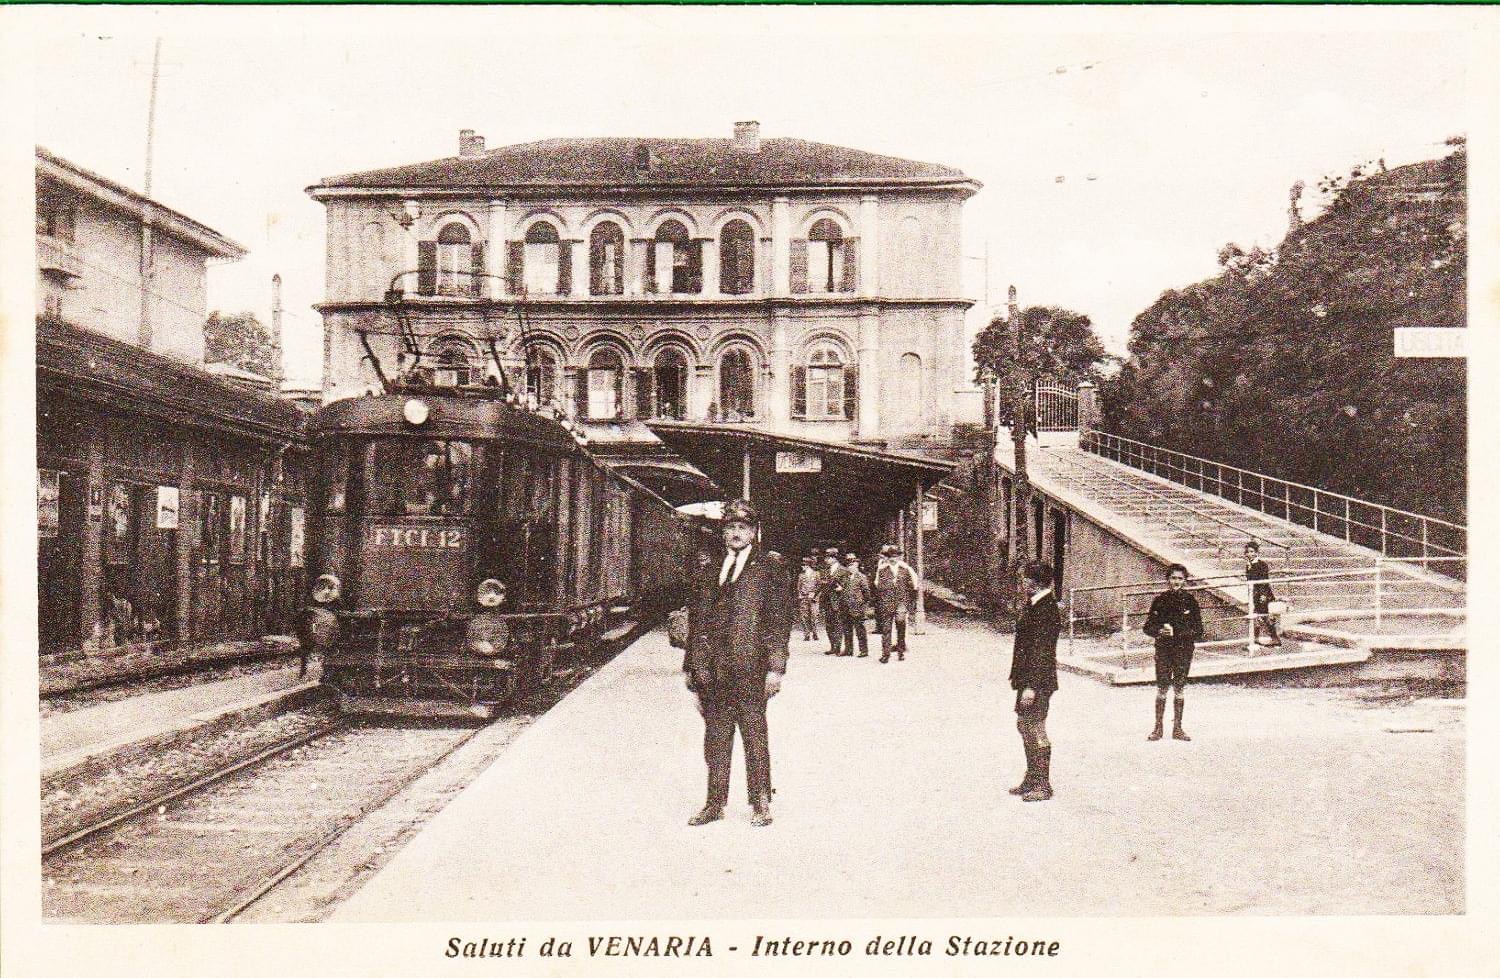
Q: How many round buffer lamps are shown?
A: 2